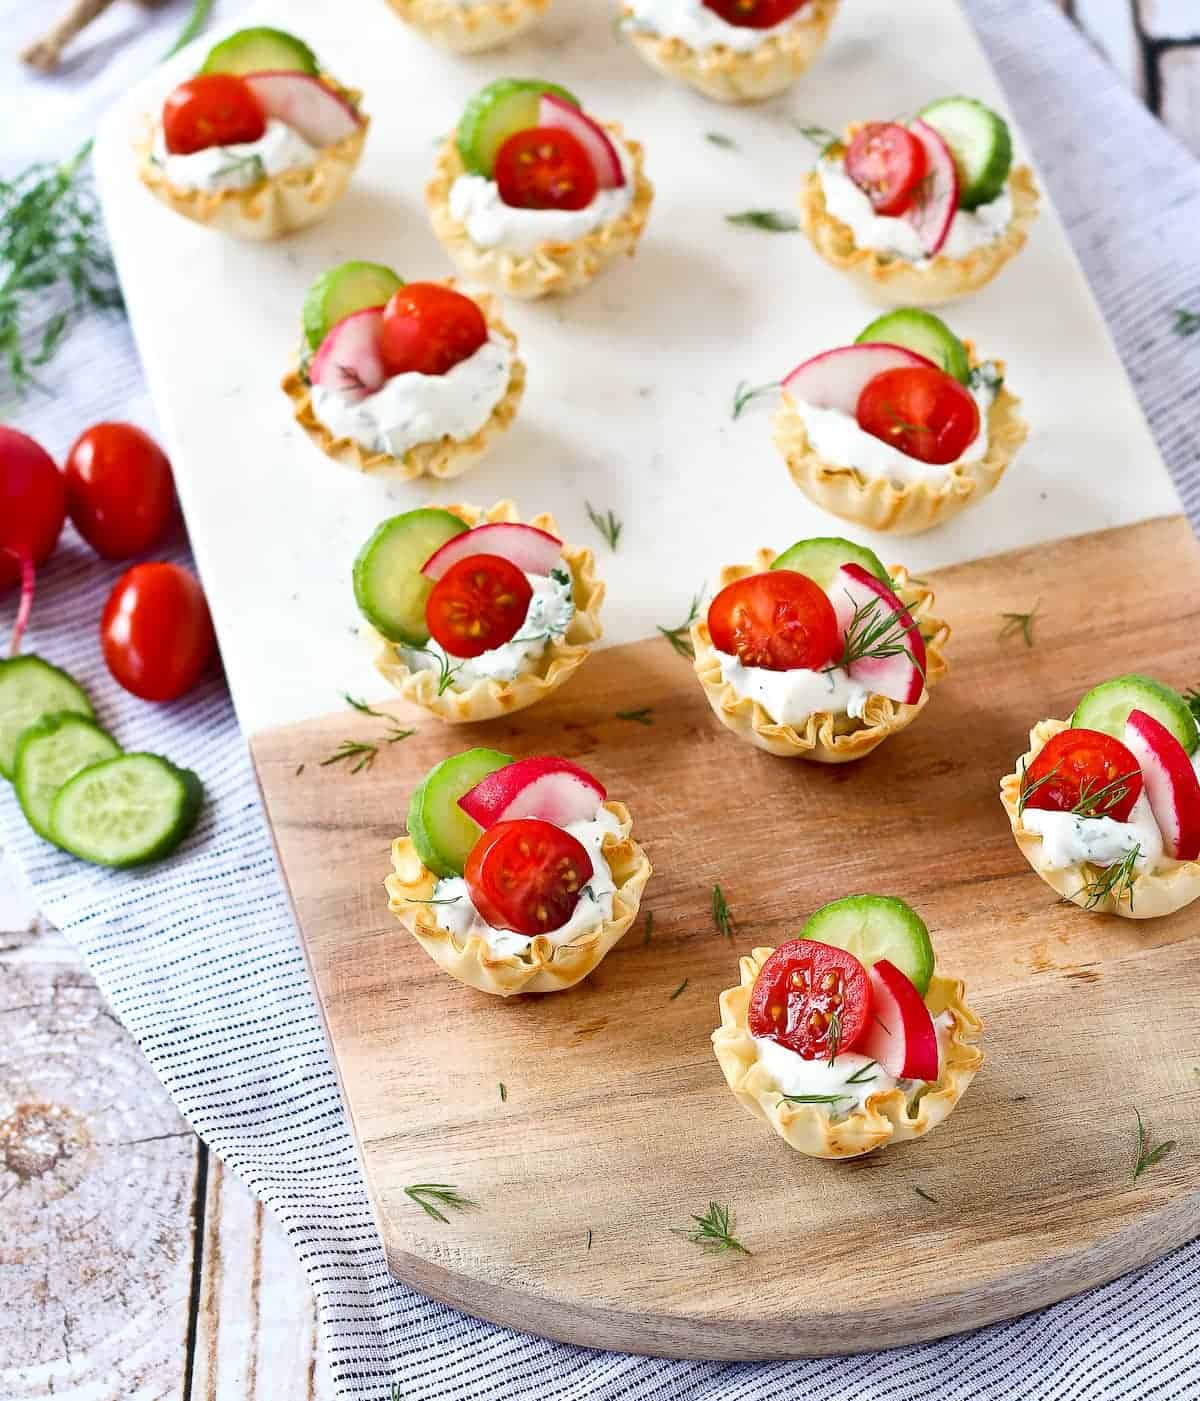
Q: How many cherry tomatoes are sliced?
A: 11